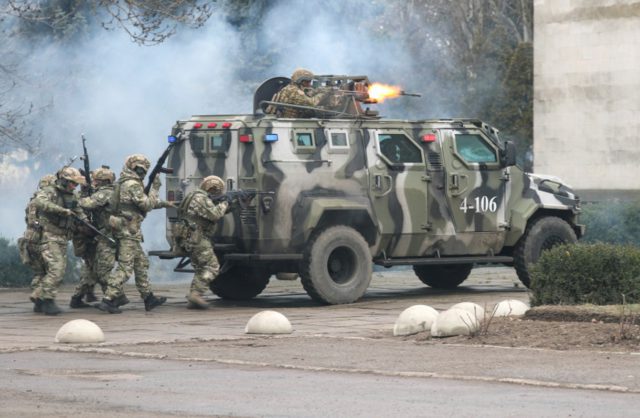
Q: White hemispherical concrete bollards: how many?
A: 6